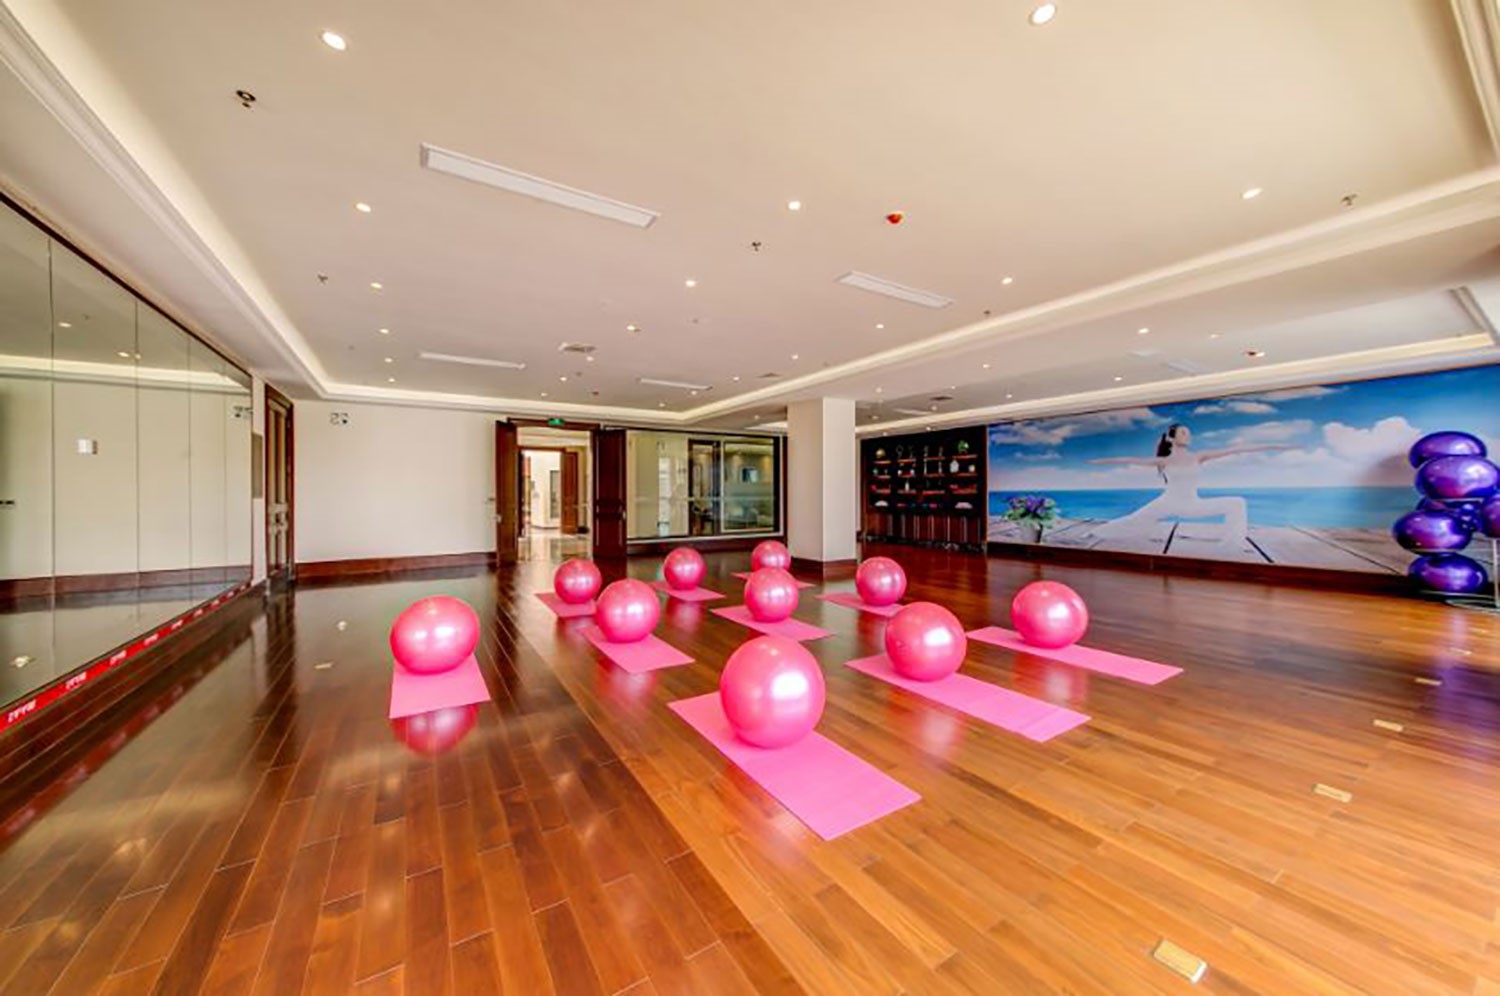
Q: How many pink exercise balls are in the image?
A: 10